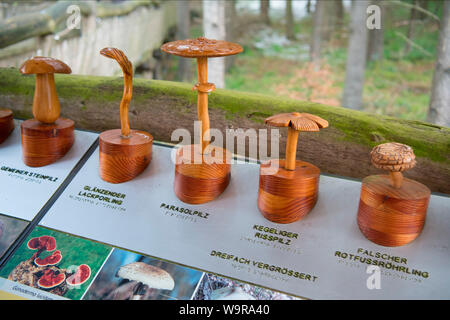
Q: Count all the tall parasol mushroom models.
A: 1